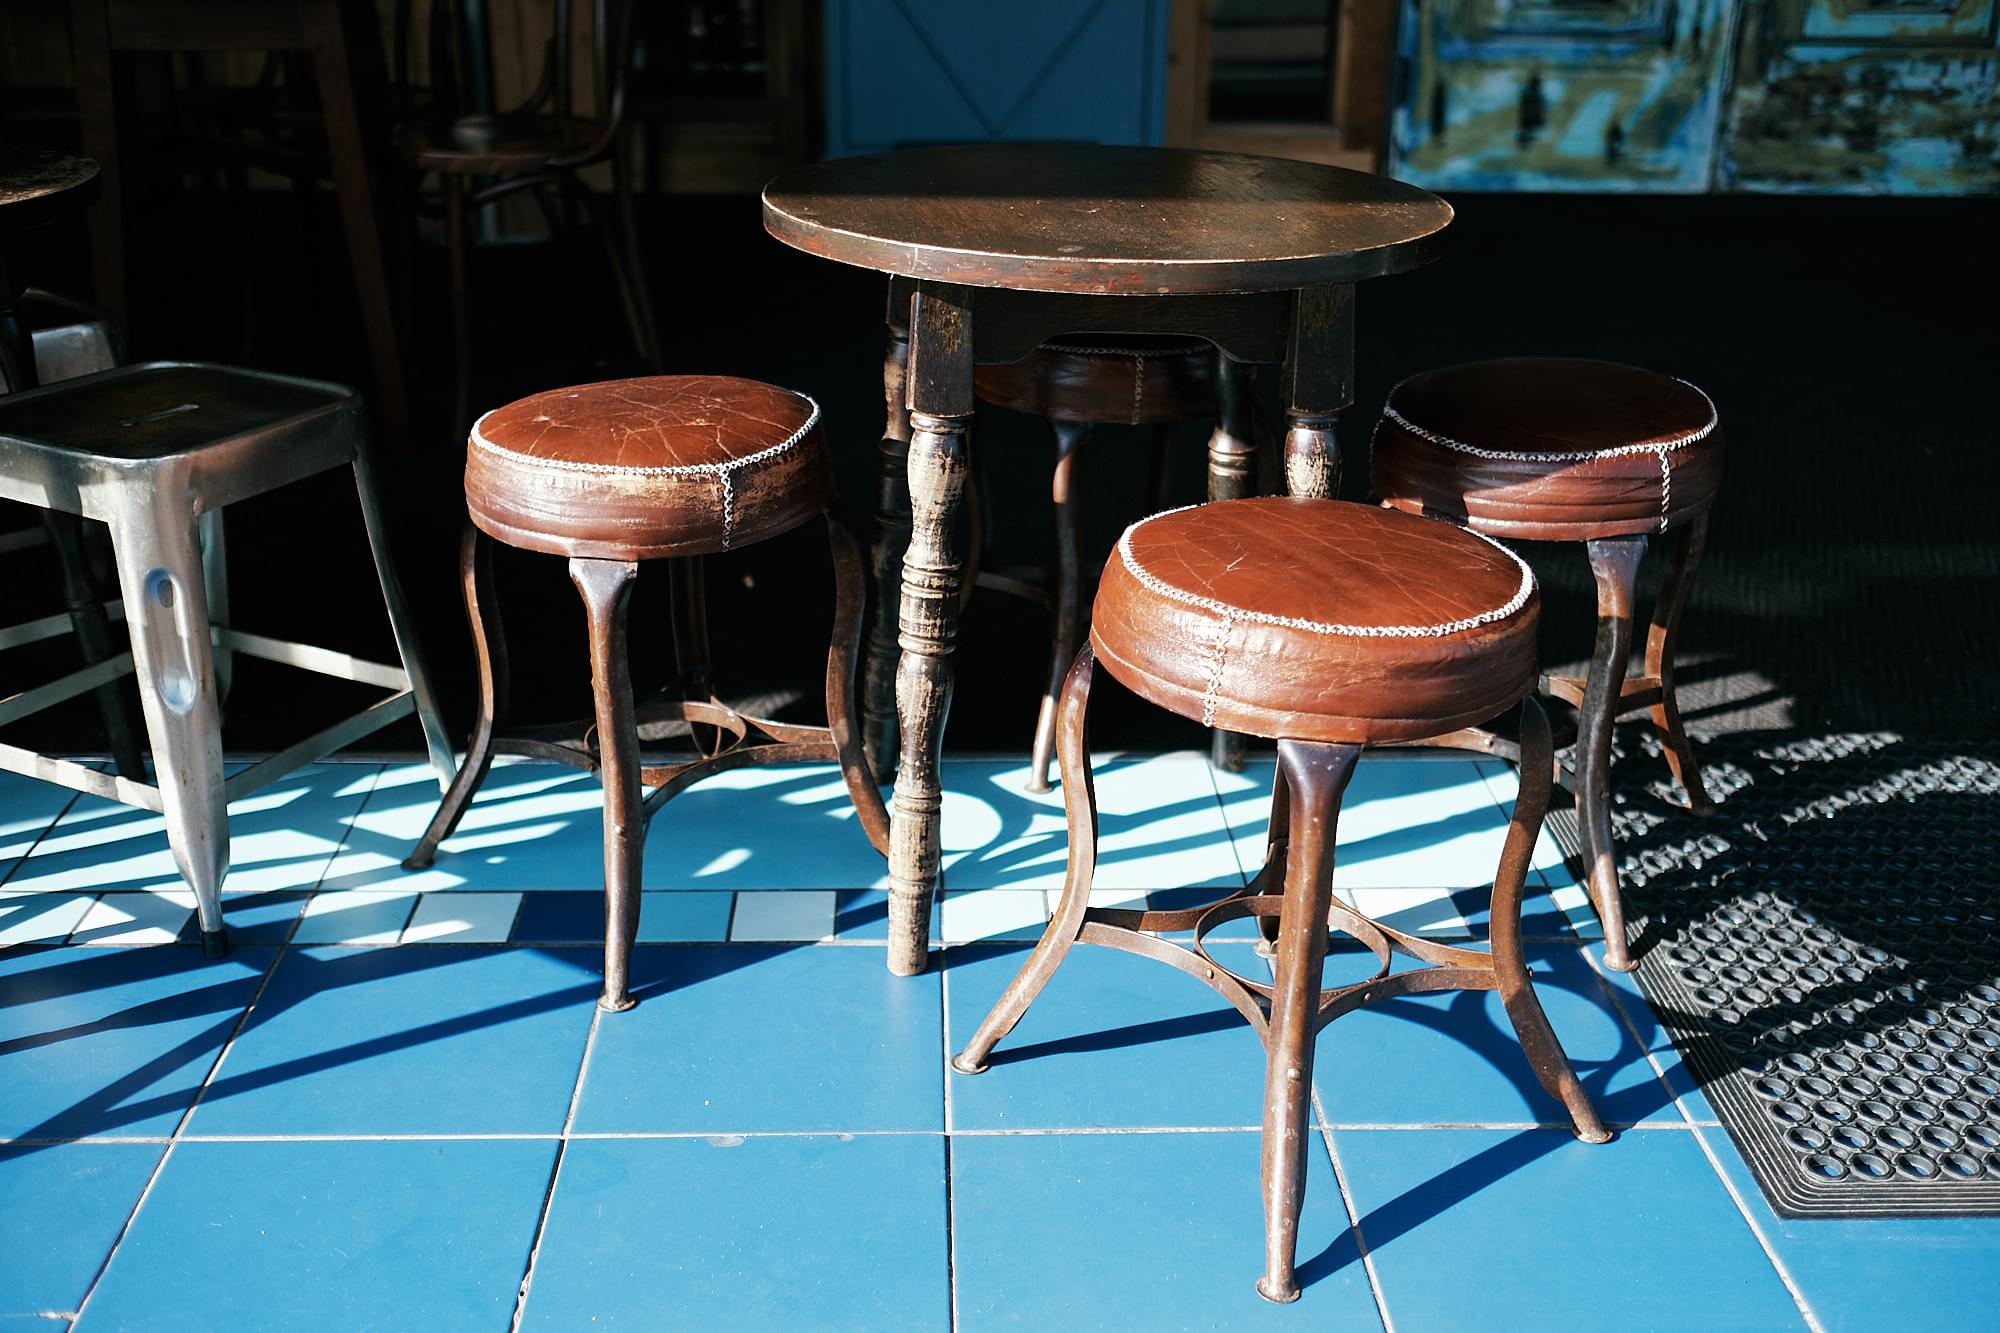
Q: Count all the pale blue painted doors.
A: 1